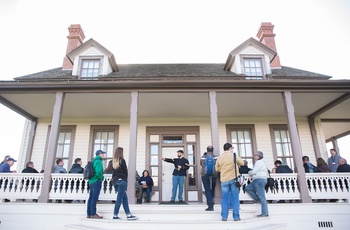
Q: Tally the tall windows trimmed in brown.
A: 4